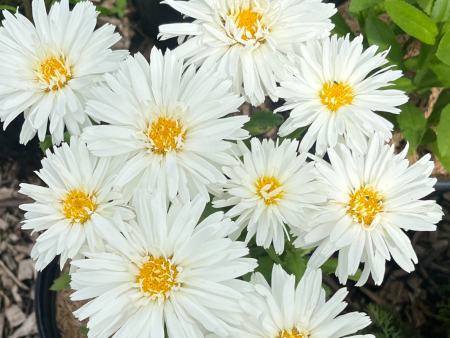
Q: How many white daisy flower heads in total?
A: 9